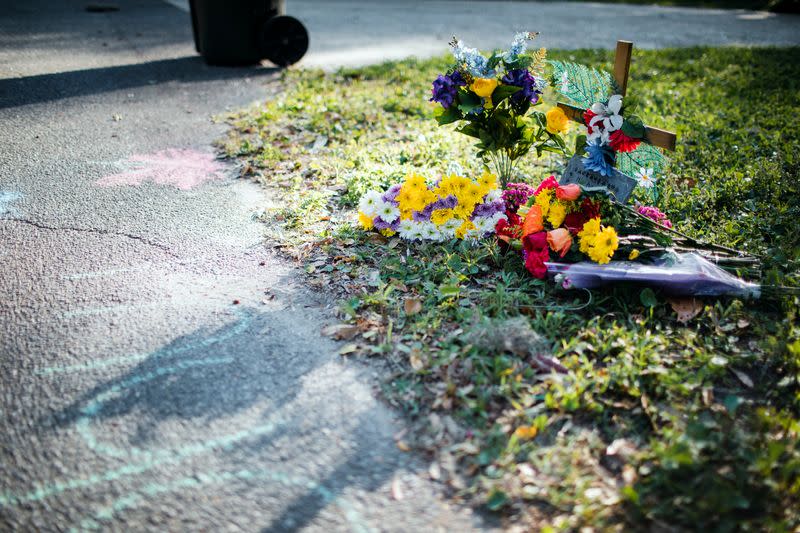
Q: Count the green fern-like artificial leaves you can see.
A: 2